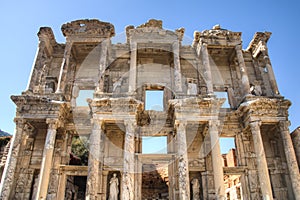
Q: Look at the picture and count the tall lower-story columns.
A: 8